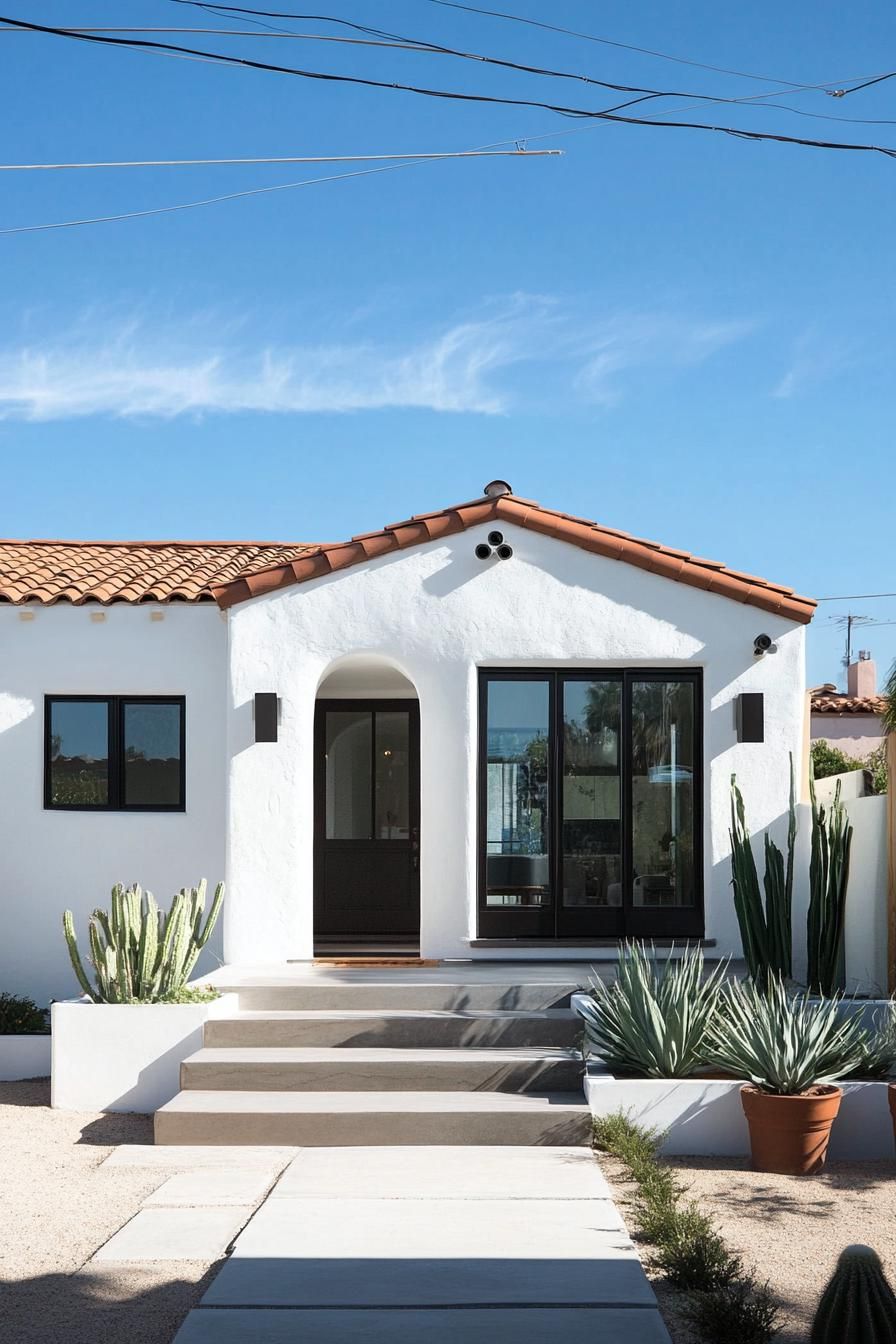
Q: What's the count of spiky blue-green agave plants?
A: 2